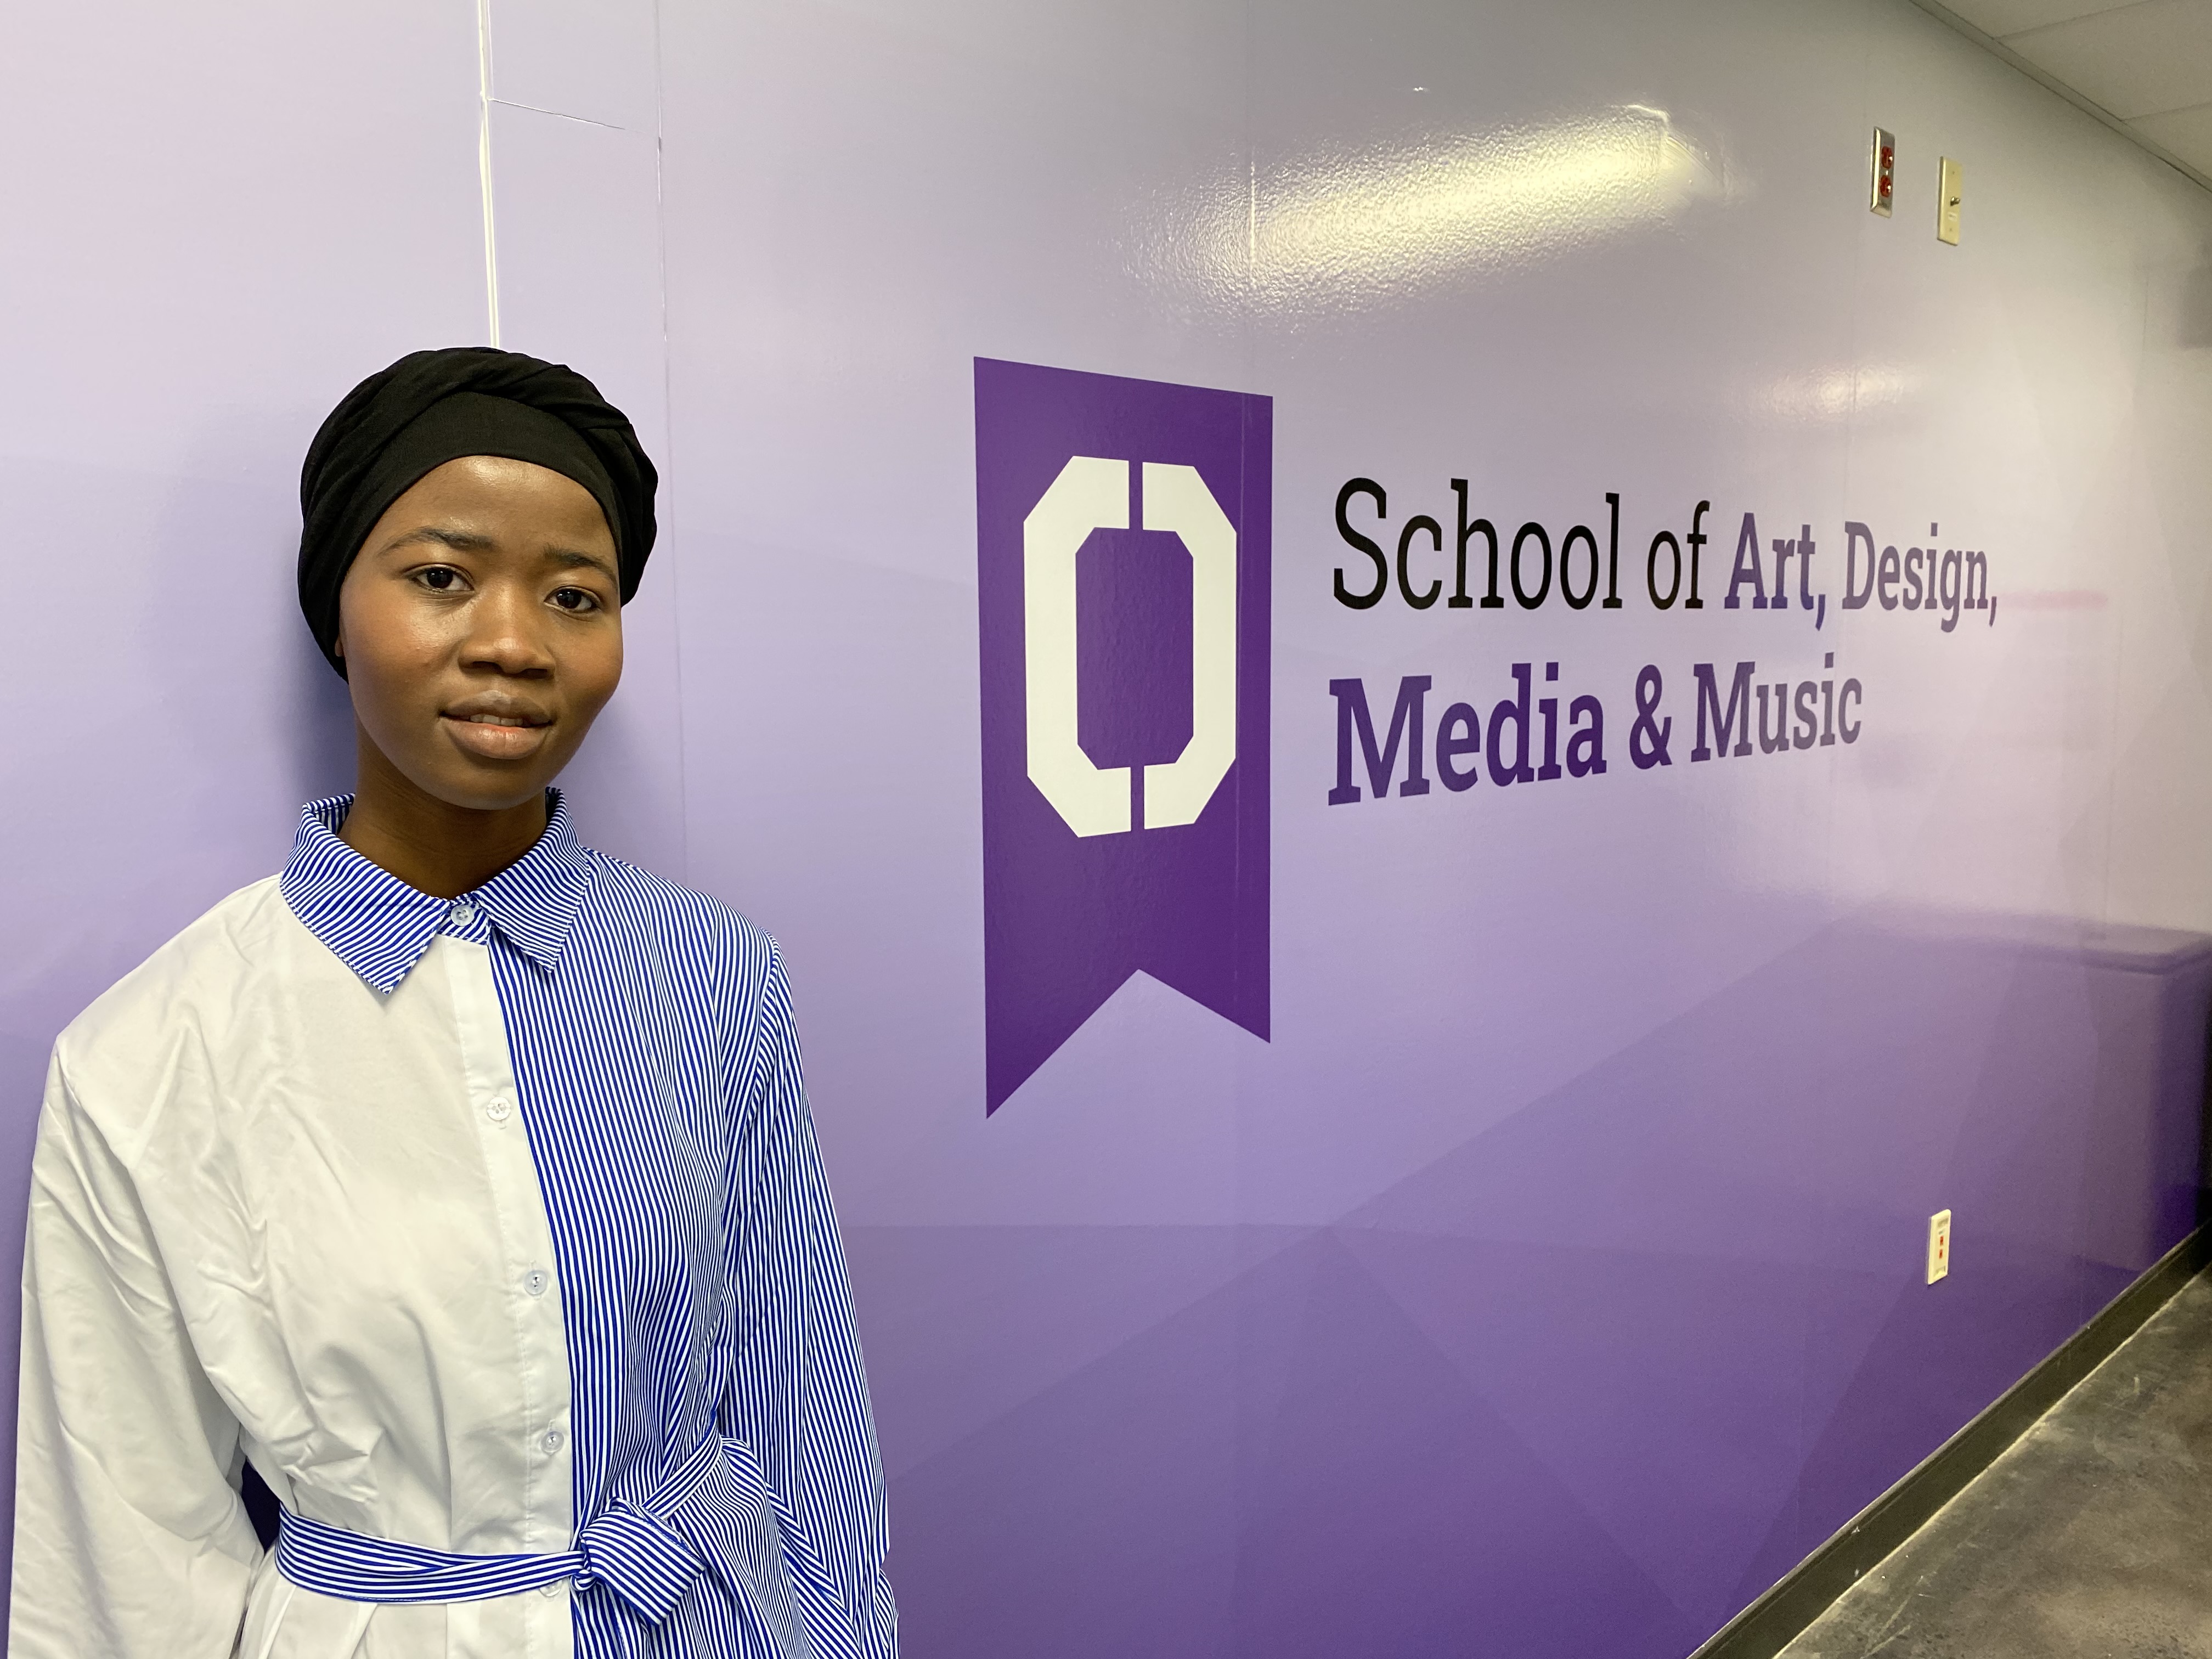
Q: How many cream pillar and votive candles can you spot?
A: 0